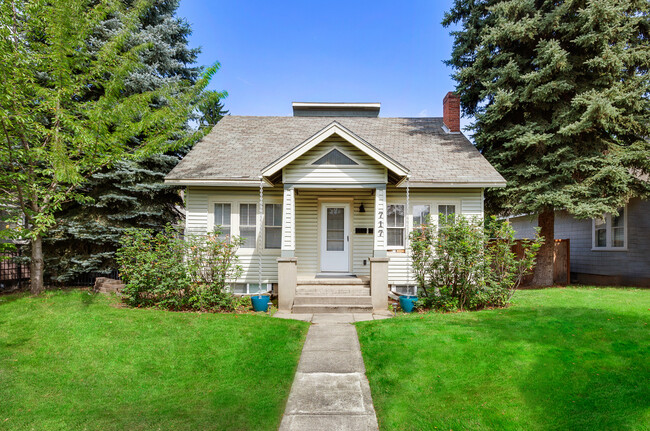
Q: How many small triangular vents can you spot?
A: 1